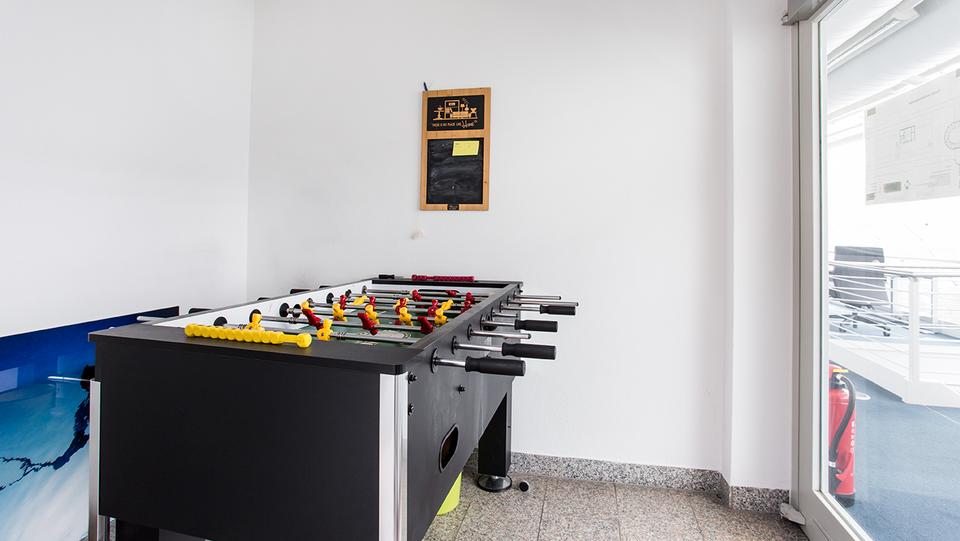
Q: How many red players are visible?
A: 11